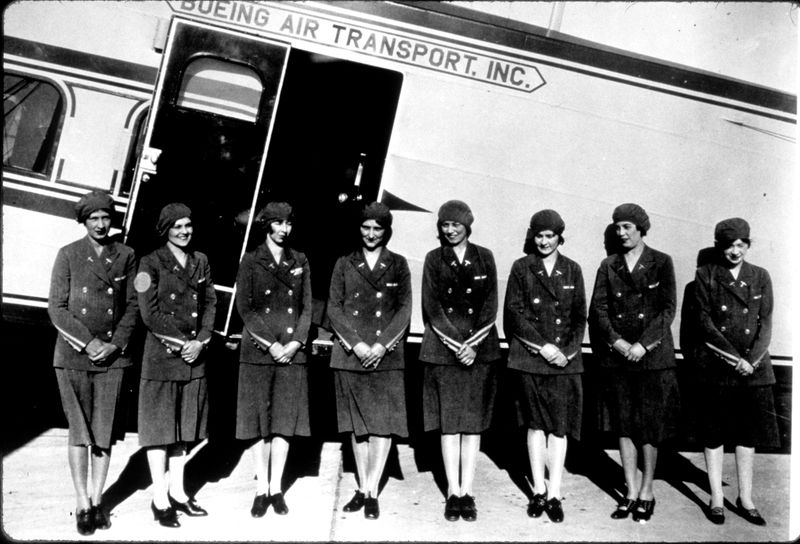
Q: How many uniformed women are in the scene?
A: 8